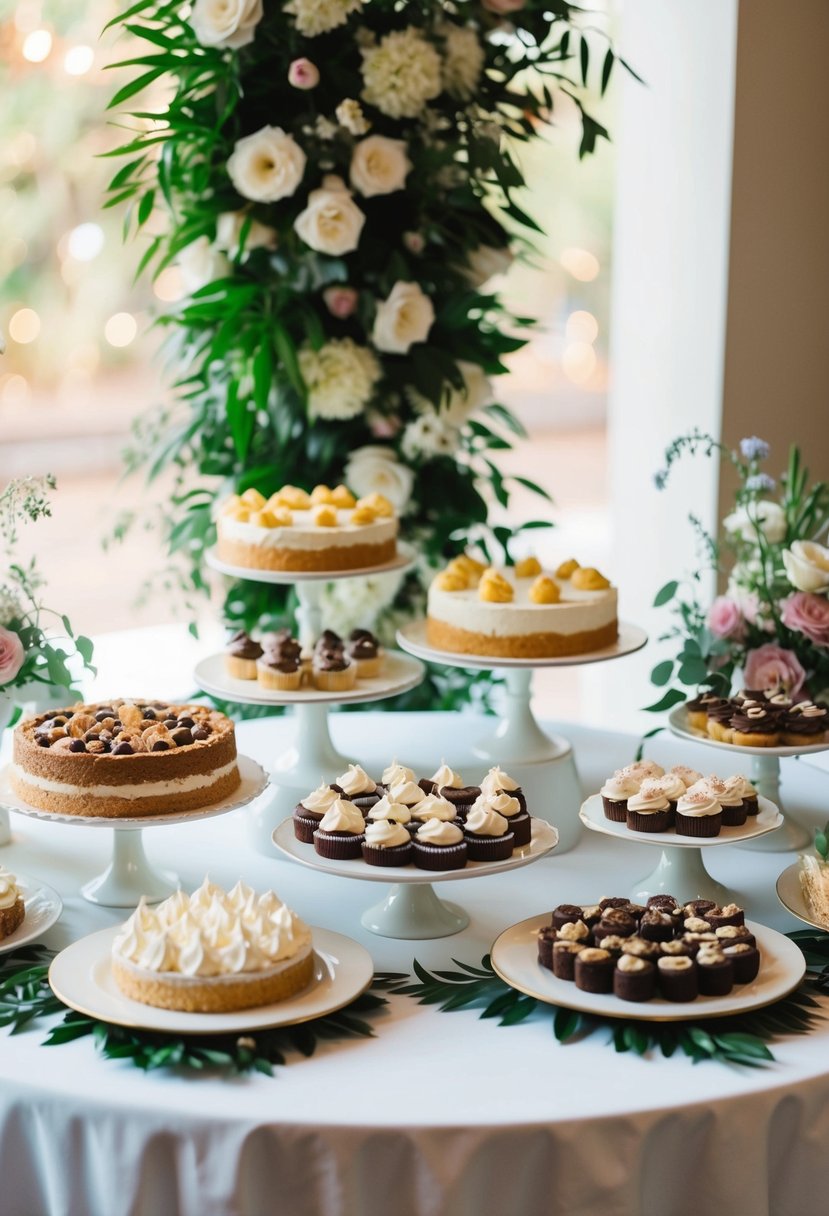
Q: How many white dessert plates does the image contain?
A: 11